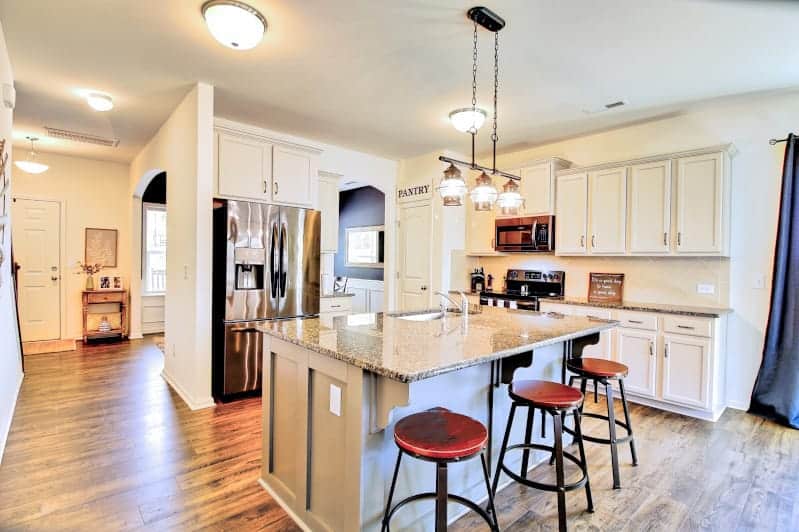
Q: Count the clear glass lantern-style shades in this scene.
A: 3